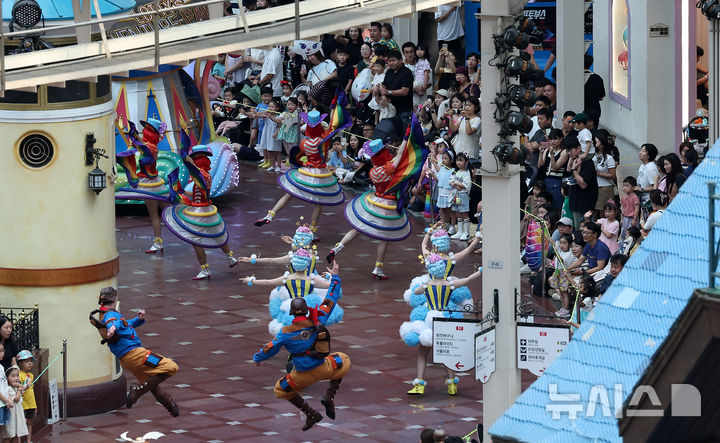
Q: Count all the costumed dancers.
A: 10